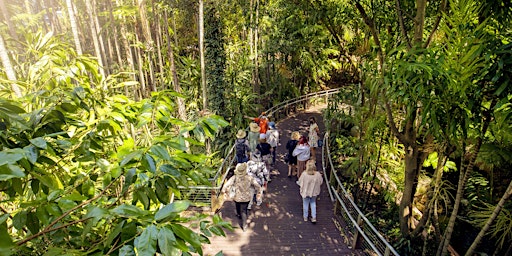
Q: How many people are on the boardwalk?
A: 11